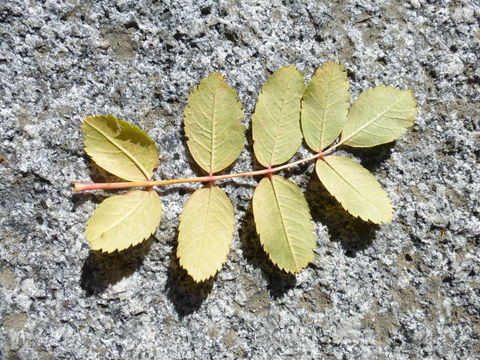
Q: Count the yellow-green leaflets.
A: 9